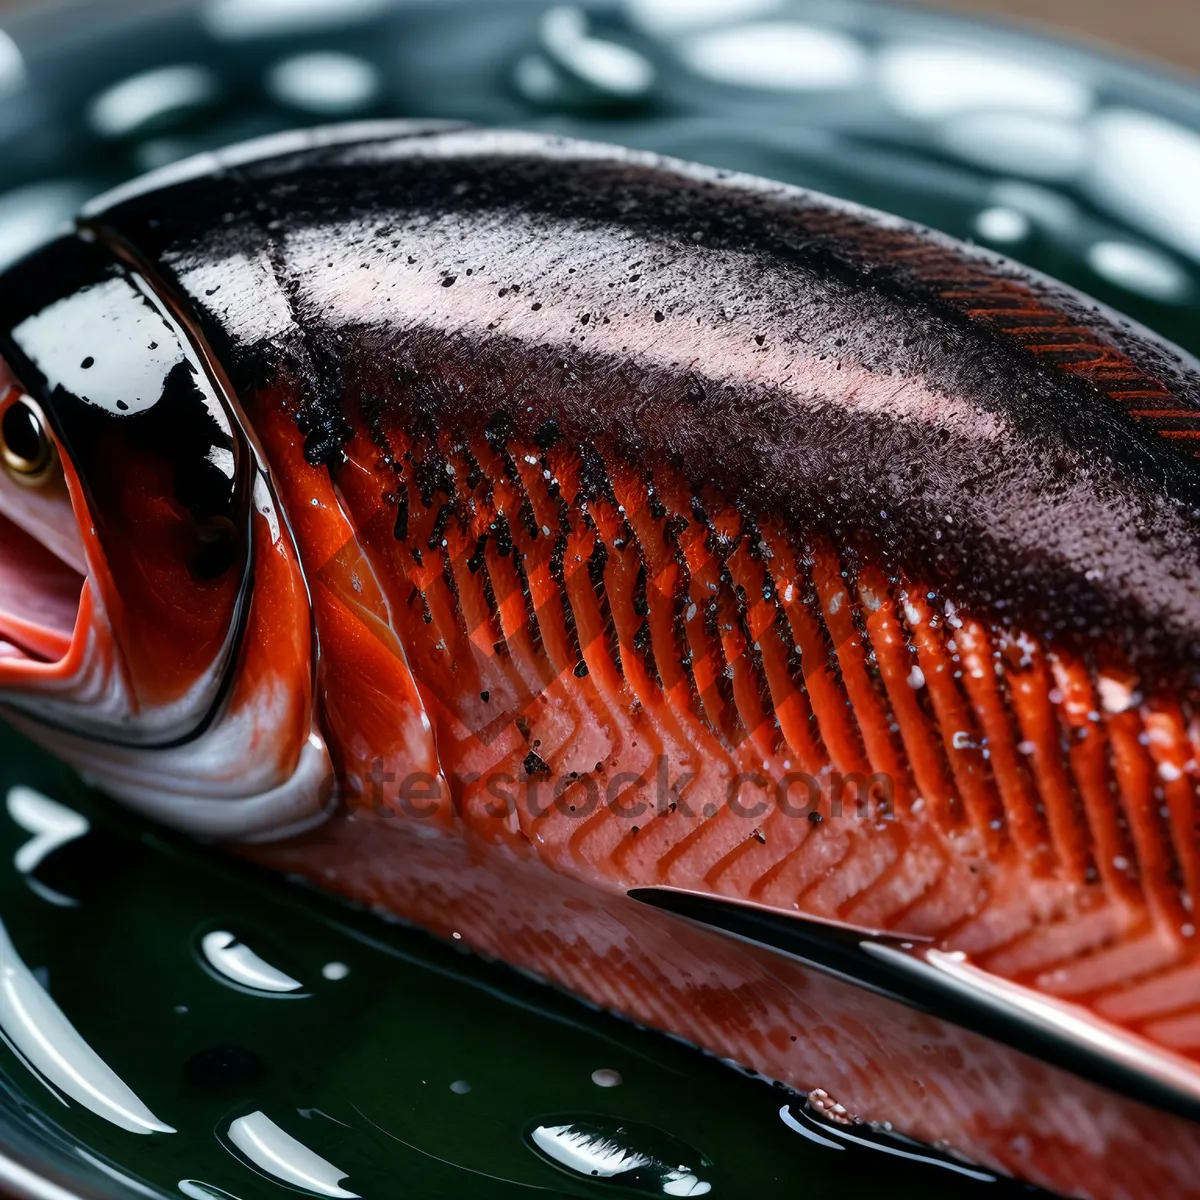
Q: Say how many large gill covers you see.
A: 1